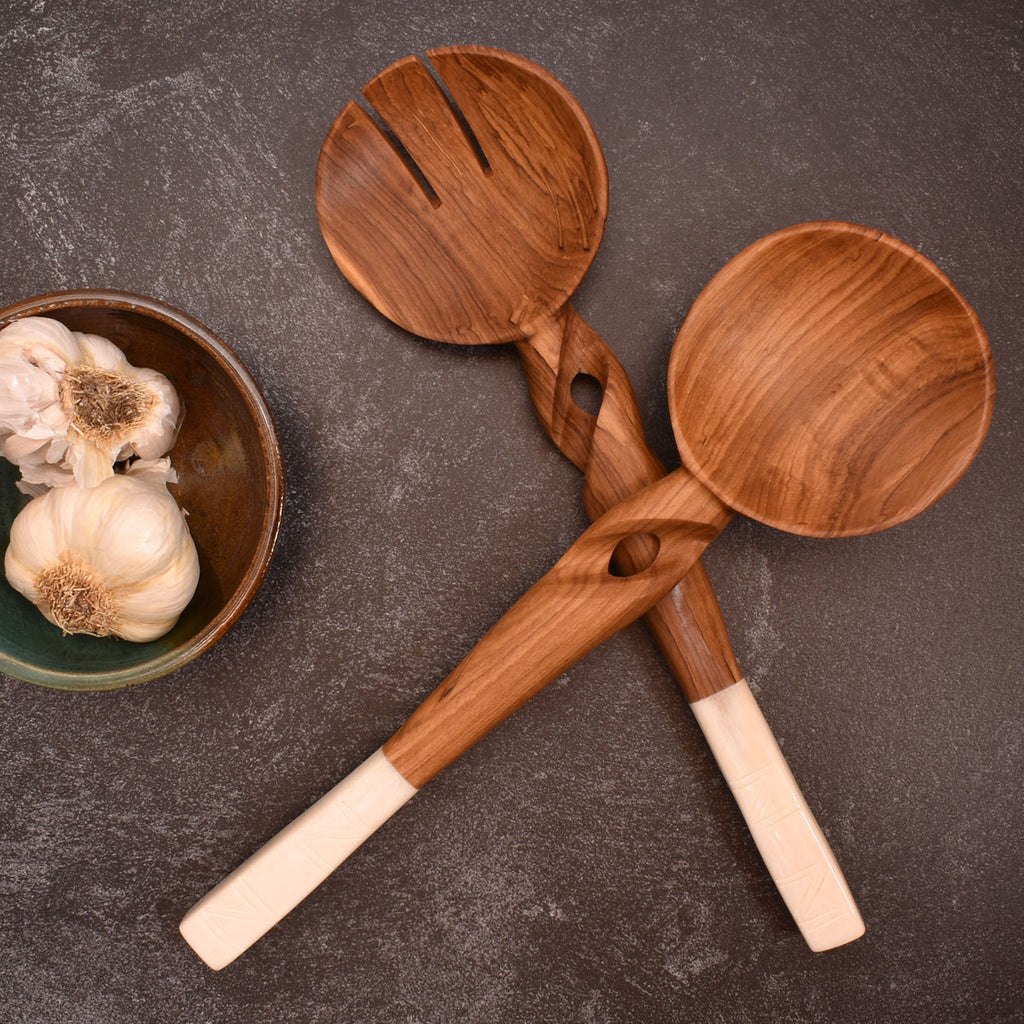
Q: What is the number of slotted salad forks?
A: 1